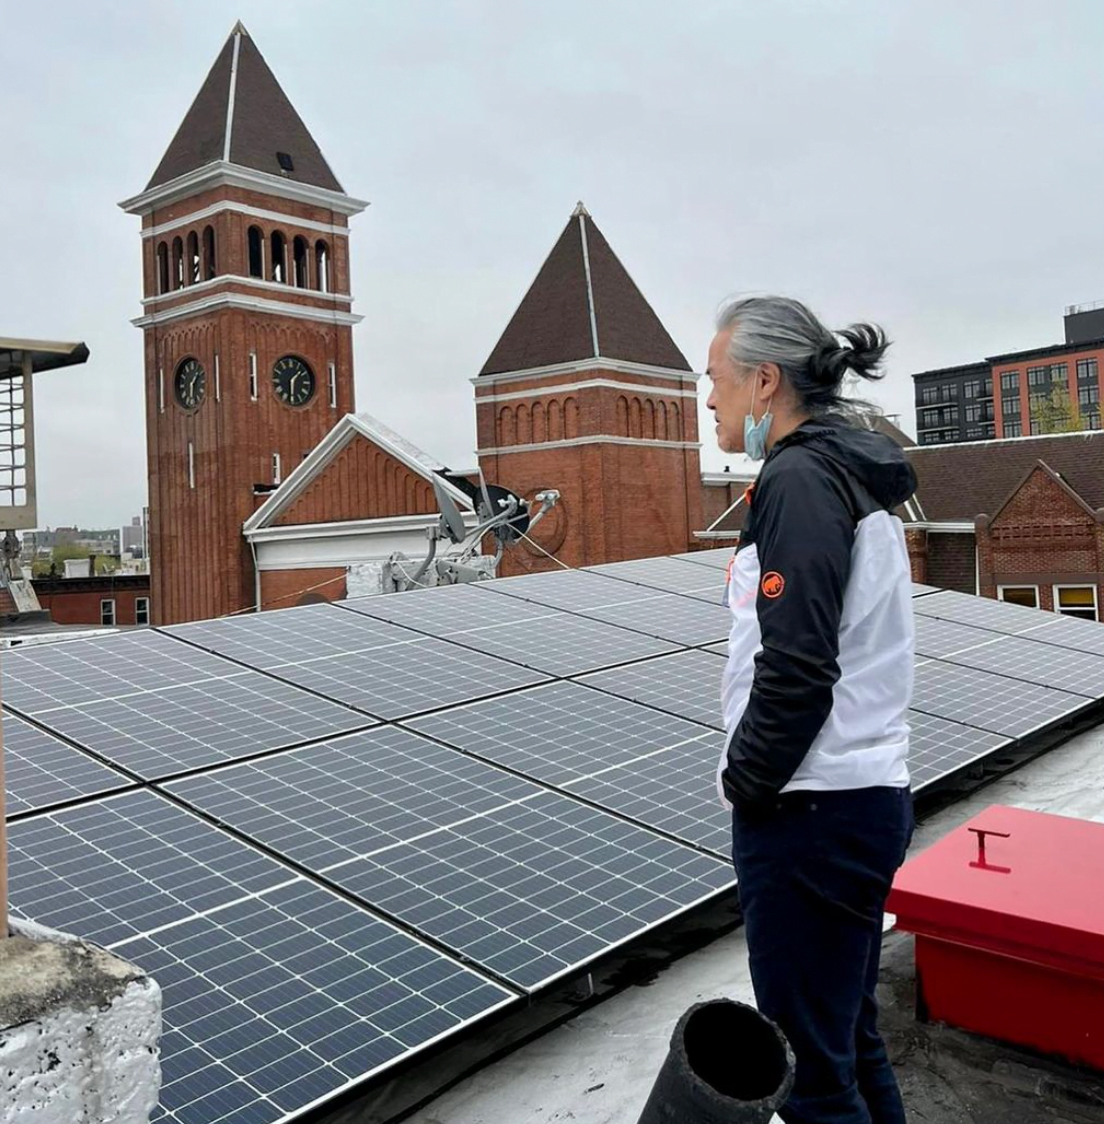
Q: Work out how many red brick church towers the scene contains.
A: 2